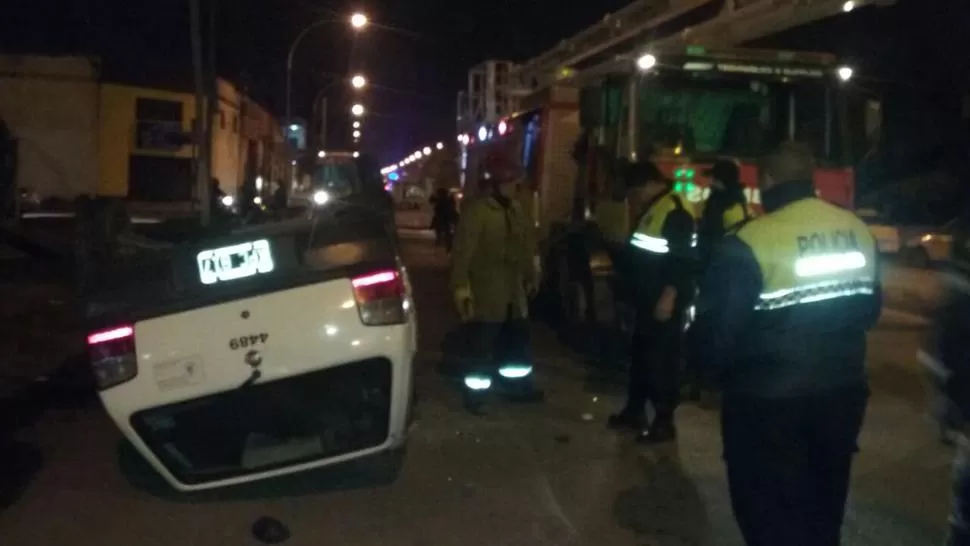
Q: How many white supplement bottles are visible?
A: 0